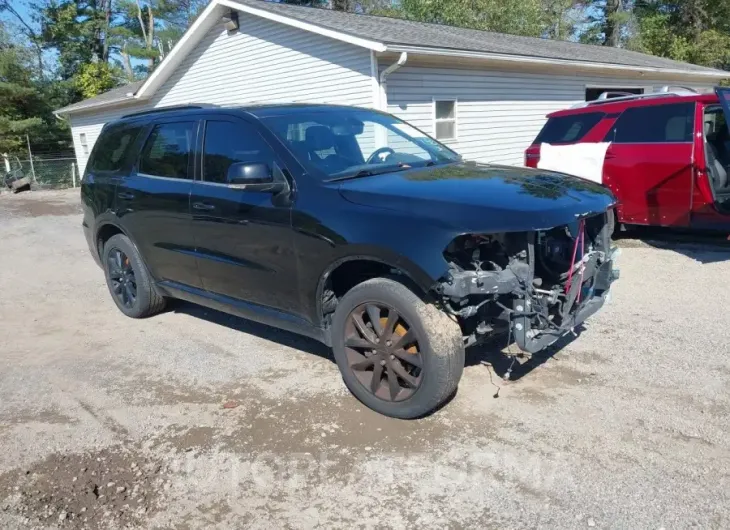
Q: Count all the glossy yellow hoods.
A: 0